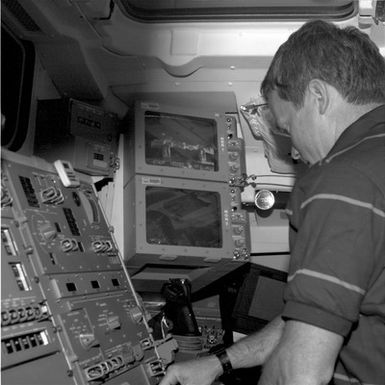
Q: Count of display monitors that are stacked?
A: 2